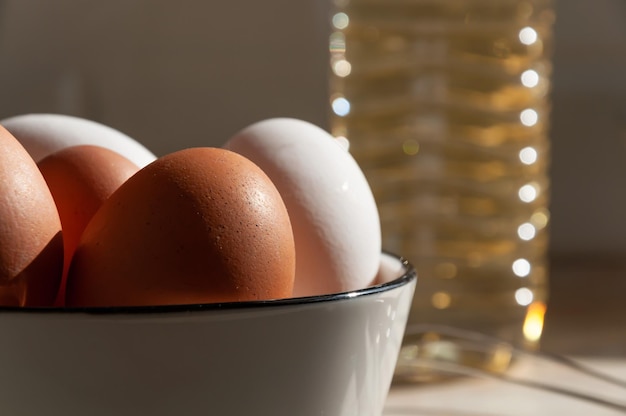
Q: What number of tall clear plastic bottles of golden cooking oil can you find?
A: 1